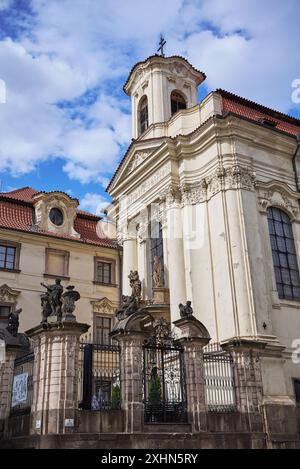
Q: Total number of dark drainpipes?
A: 1